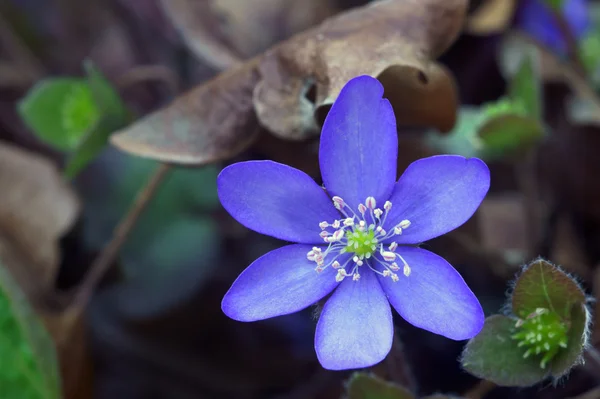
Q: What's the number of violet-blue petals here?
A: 6